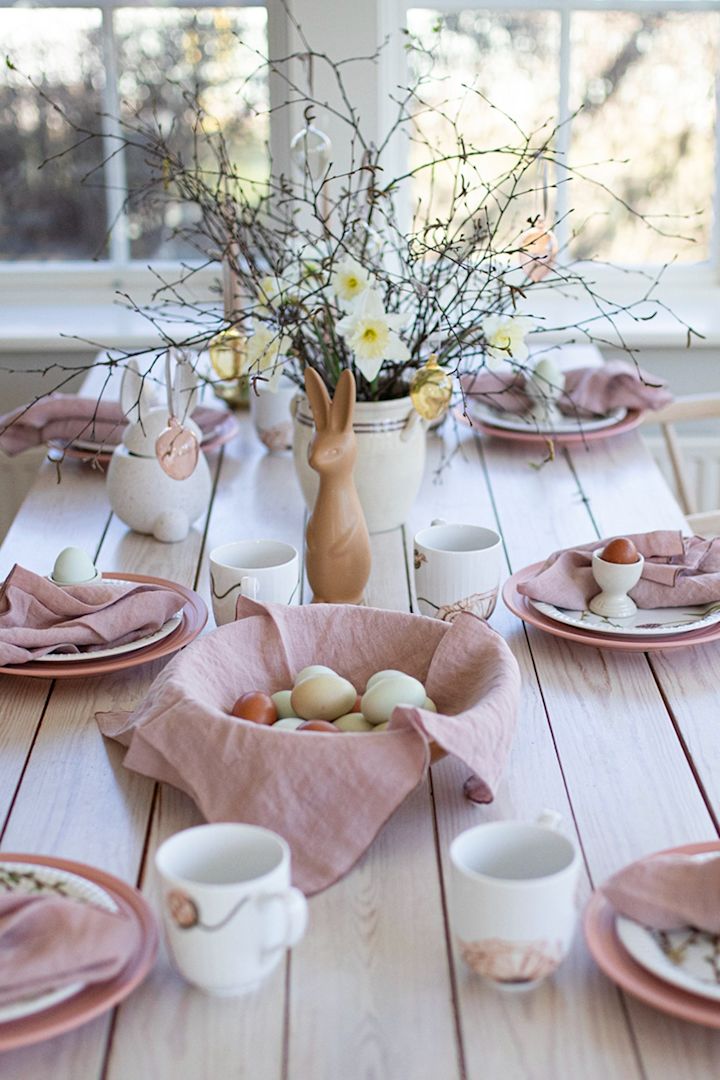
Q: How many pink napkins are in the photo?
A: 7